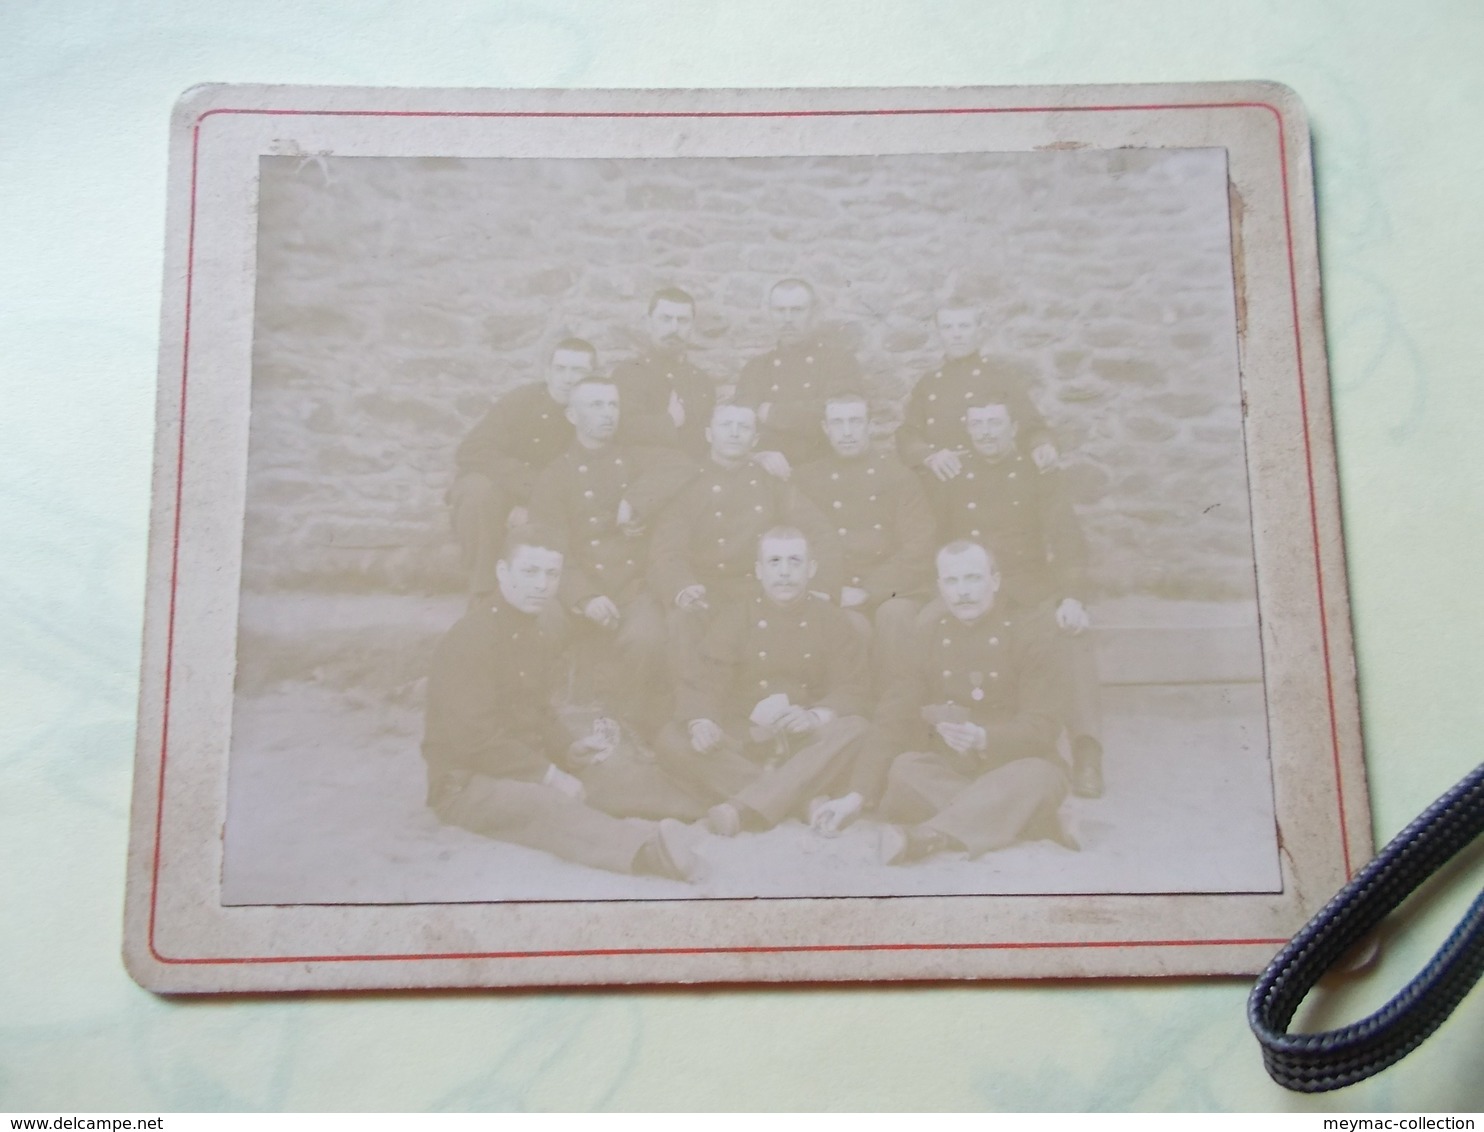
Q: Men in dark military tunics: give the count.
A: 11